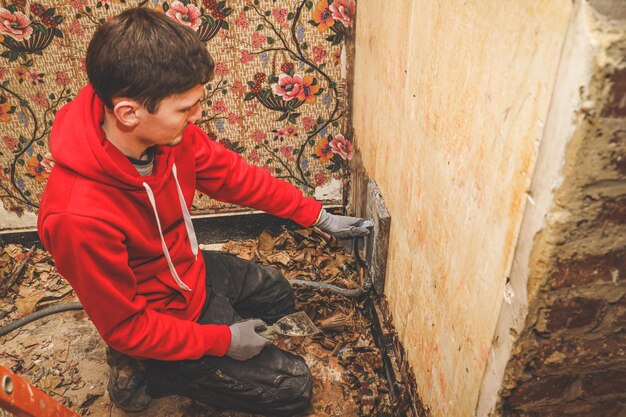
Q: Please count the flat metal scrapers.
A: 1